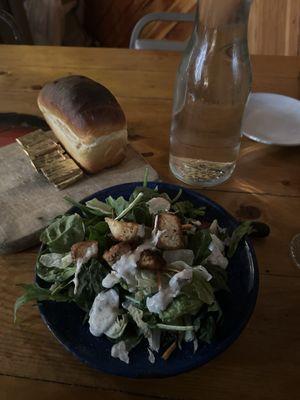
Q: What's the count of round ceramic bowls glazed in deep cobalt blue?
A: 1